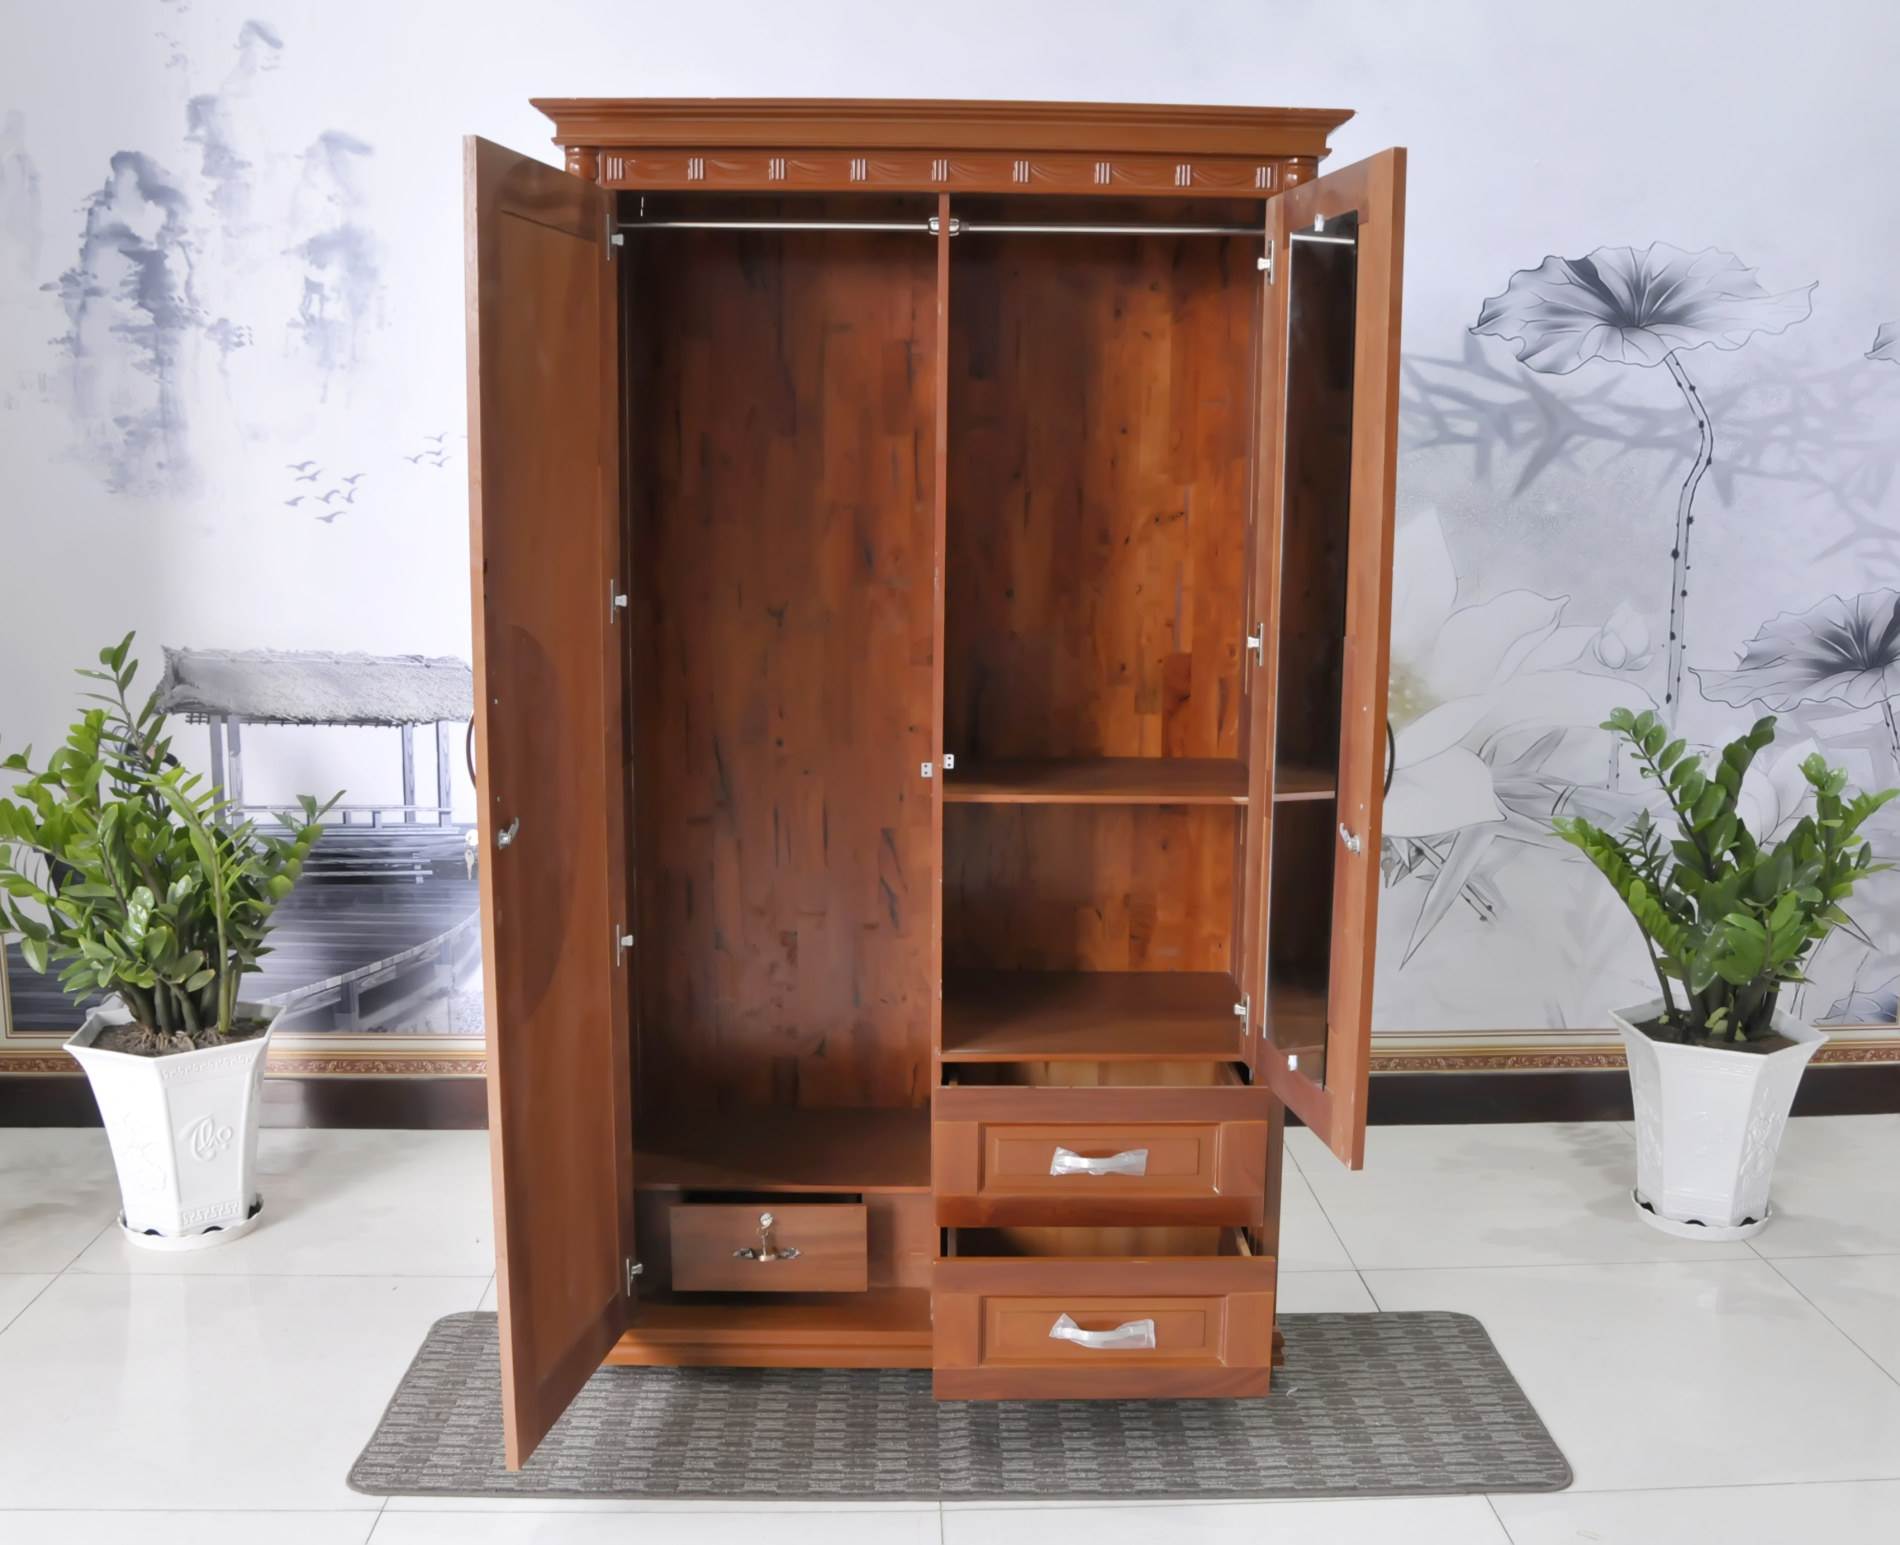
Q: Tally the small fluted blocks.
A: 9